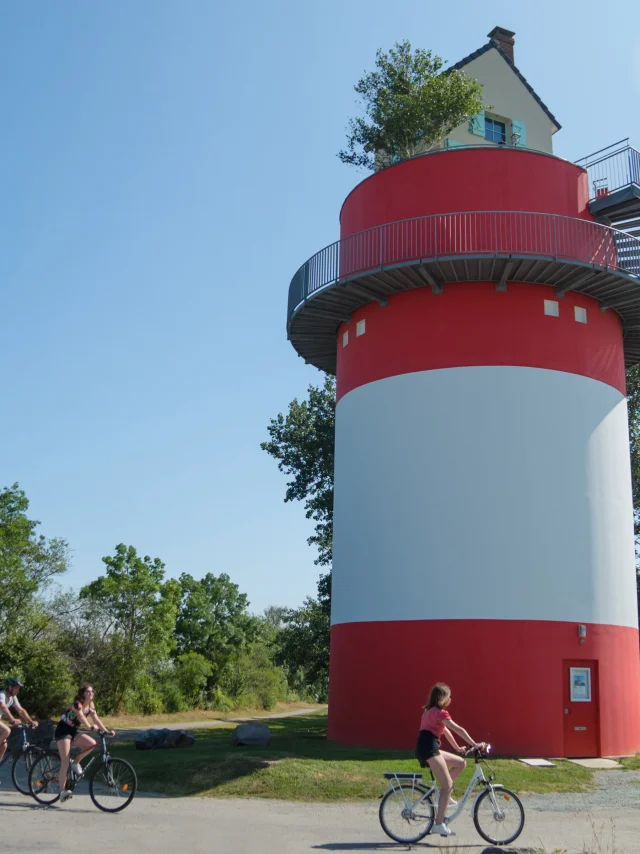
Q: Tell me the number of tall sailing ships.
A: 0